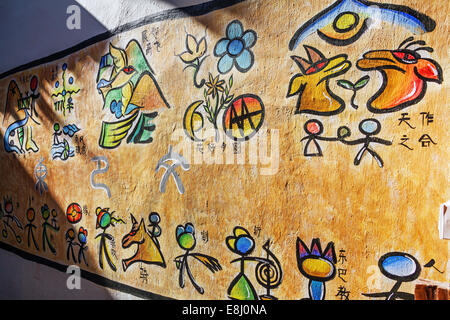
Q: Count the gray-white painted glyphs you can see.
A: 3